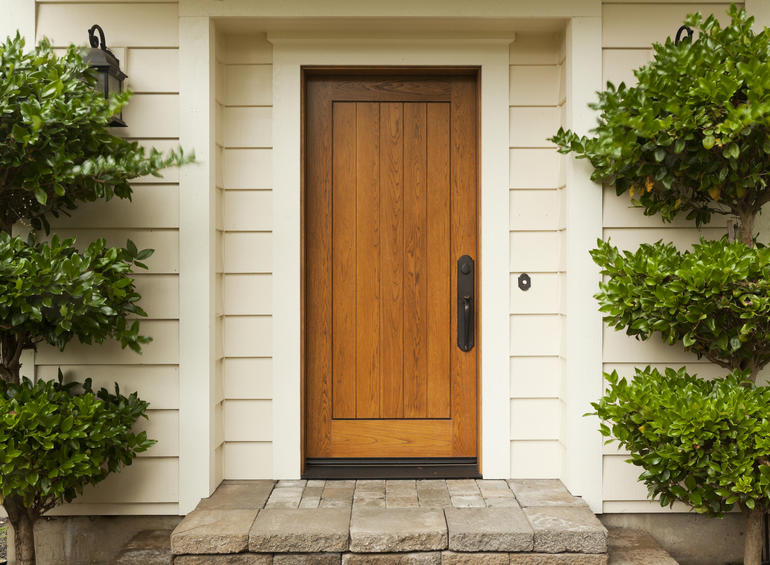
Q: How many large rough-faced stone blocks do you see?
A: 5